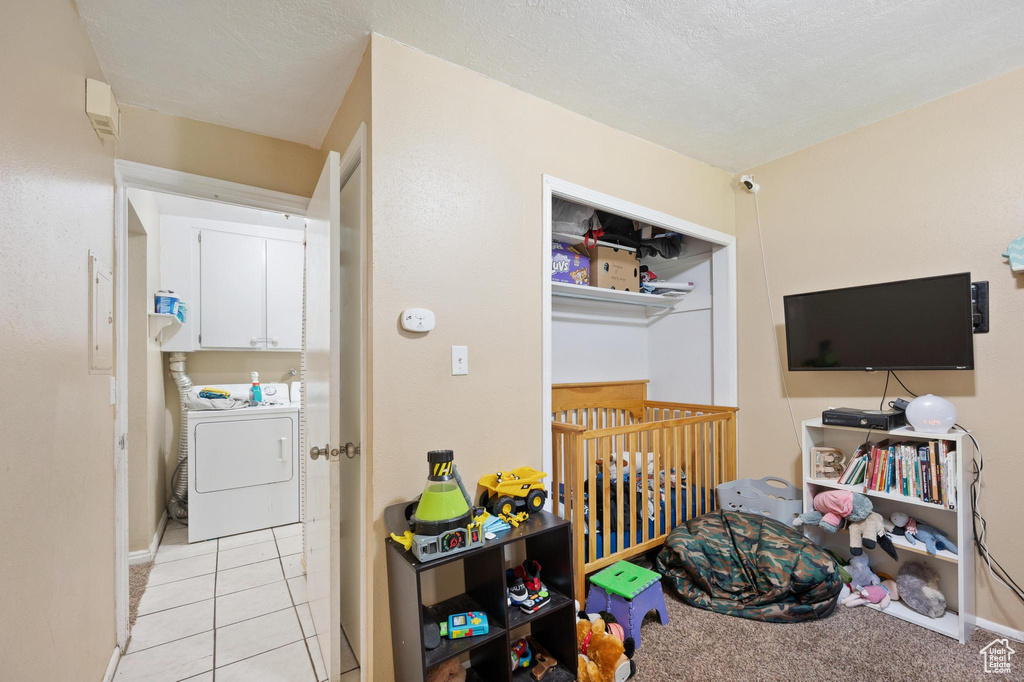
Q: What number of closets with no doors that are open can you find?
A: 1